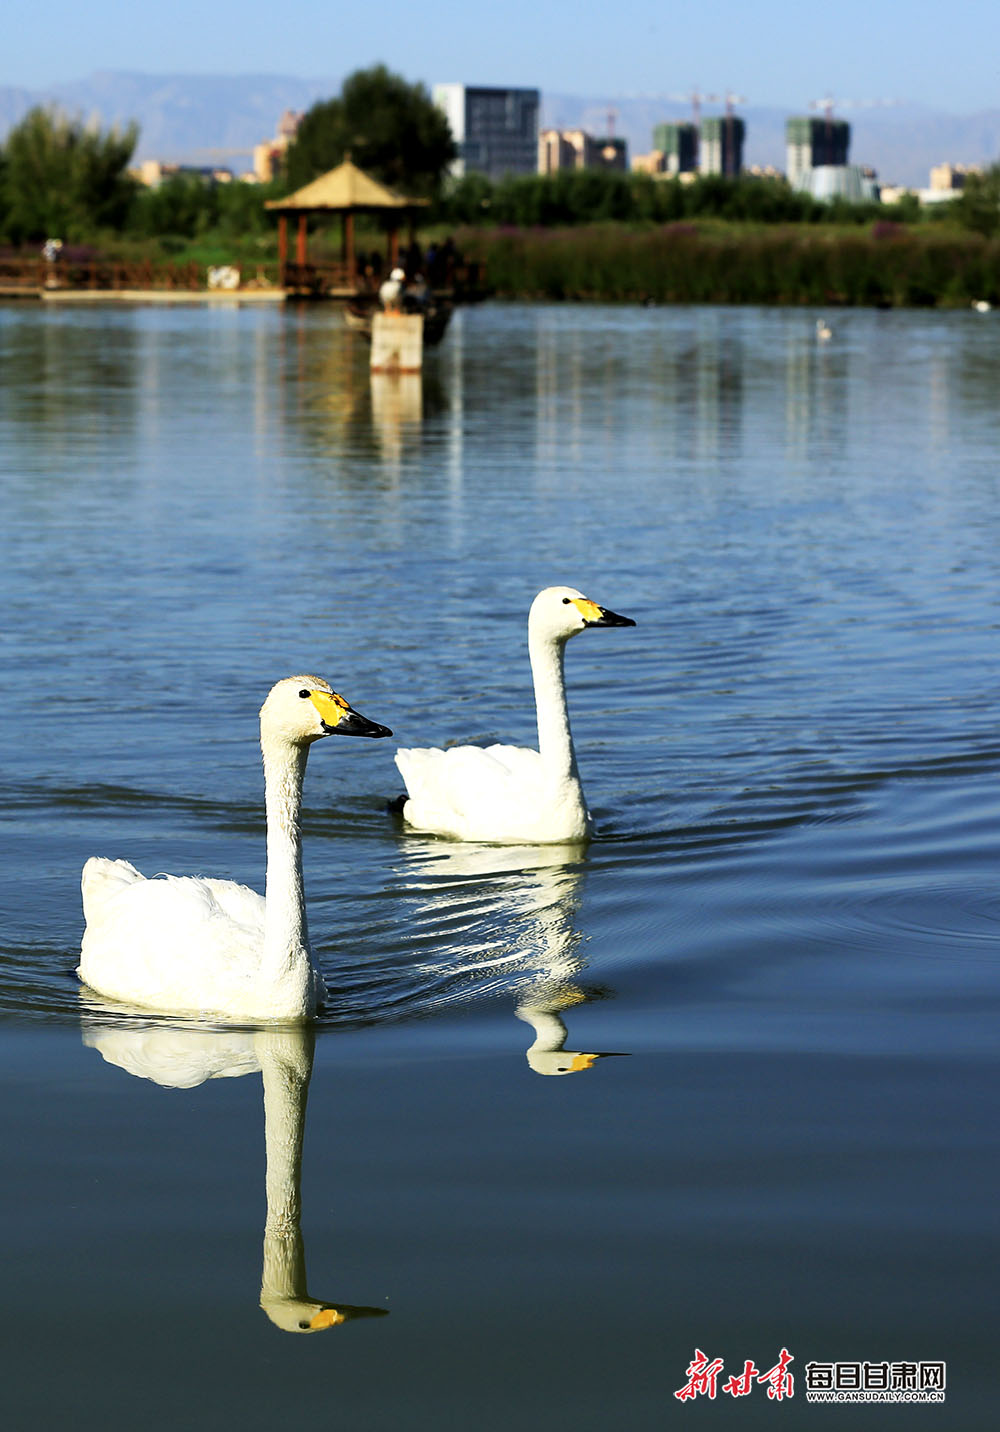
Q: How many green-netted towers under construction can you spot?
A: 3